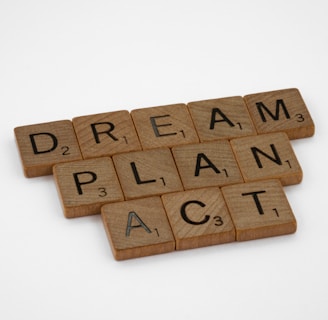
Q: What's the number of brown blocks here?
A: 12